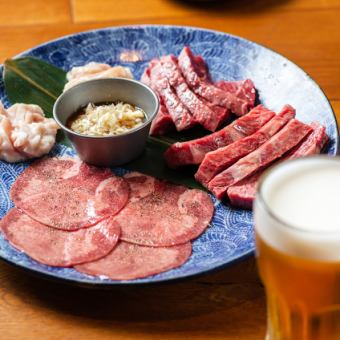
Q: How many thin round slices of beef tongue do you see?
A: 4